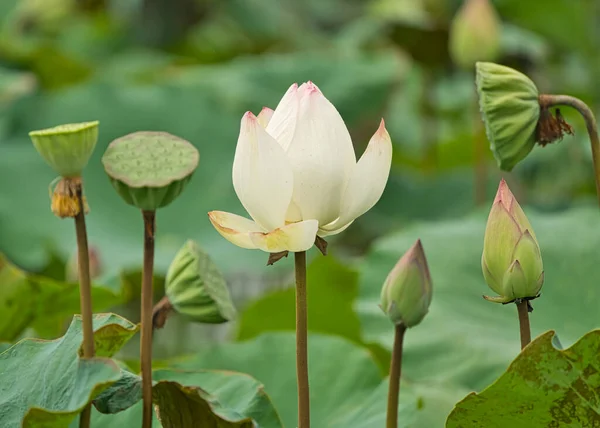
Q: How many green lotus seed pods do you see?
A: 4